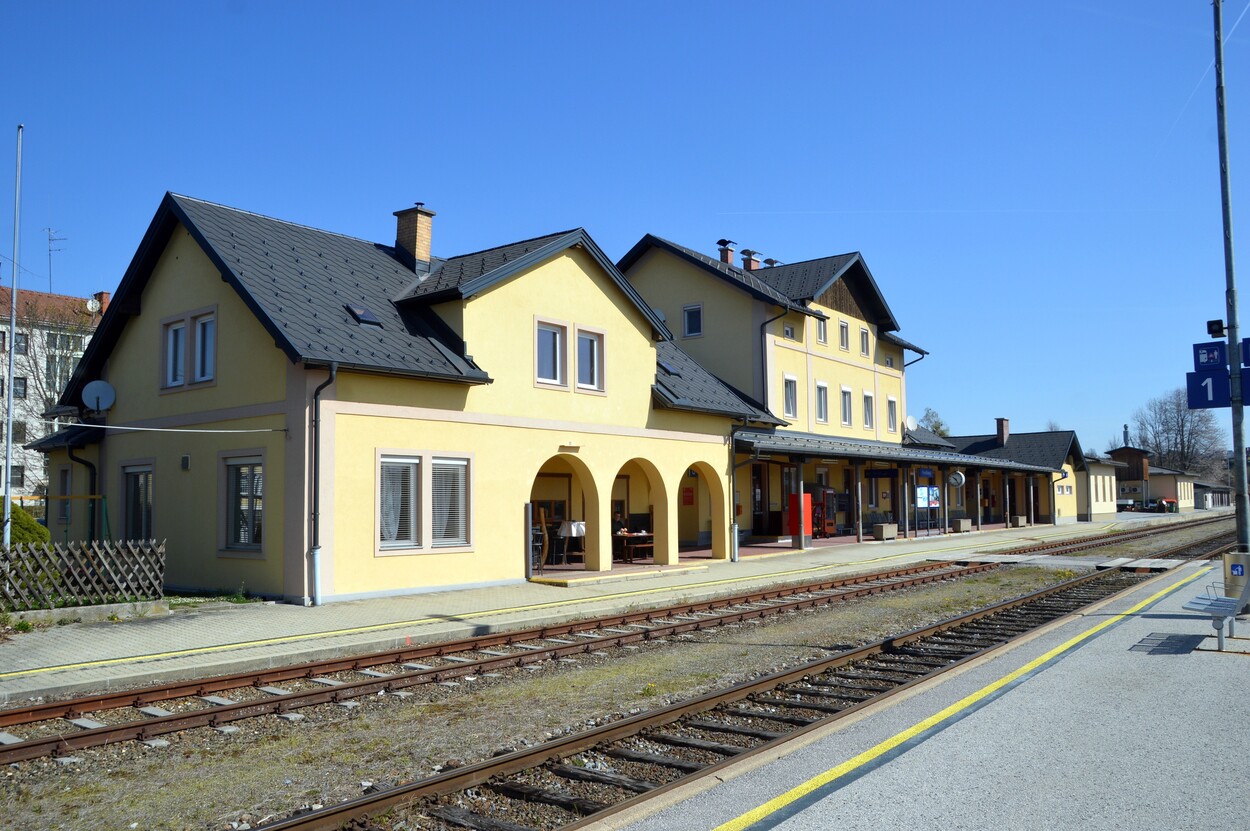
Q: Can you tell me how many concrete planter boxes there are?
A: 3